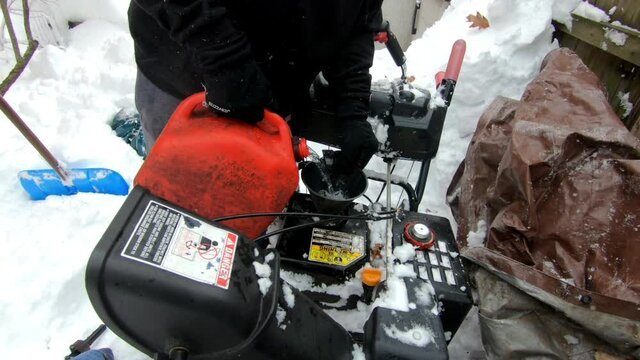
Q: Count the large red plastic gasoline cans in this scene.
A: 1